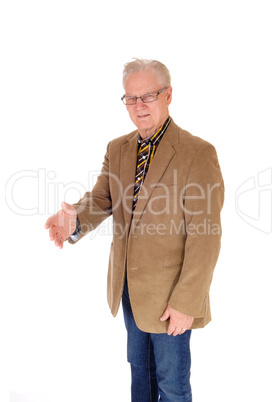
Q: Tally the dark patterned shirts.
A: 1